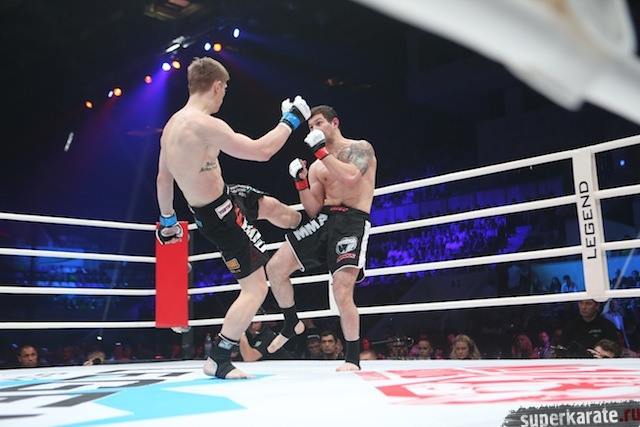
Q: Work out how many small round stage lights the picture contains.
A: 9